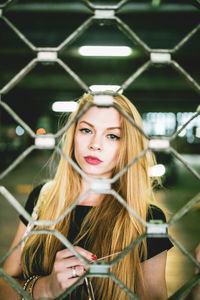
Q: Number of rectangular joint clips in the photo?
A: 9